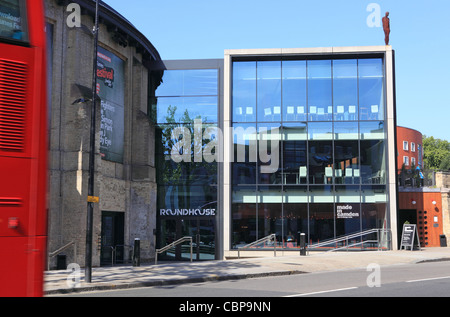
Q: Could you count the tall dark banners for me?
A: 1